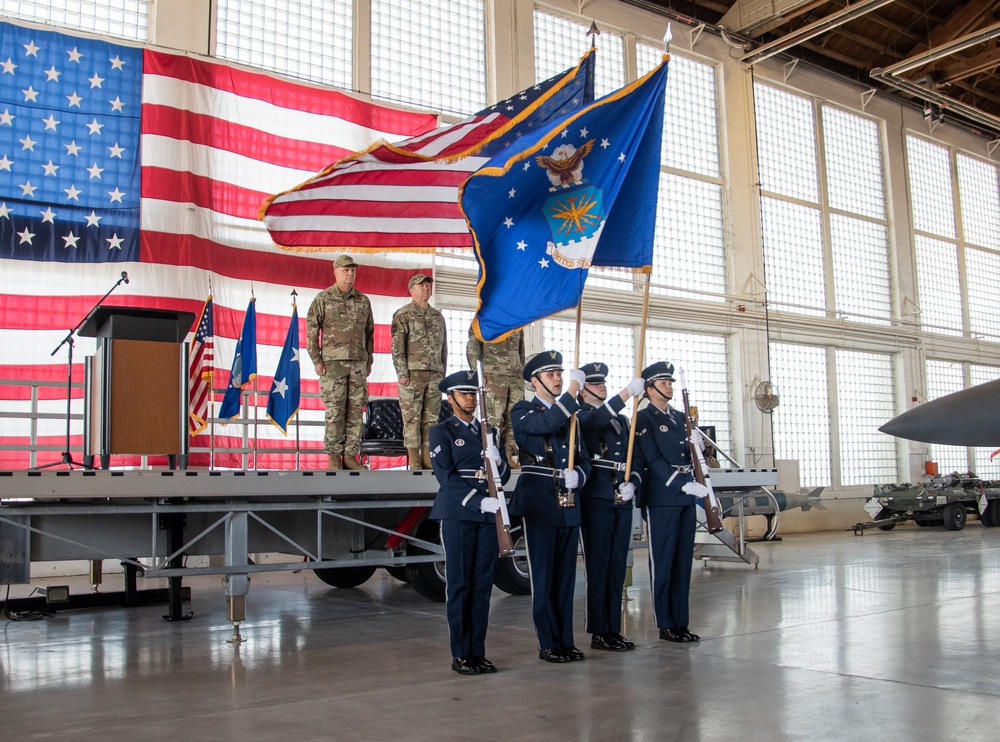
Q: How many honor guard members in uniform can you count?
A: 4